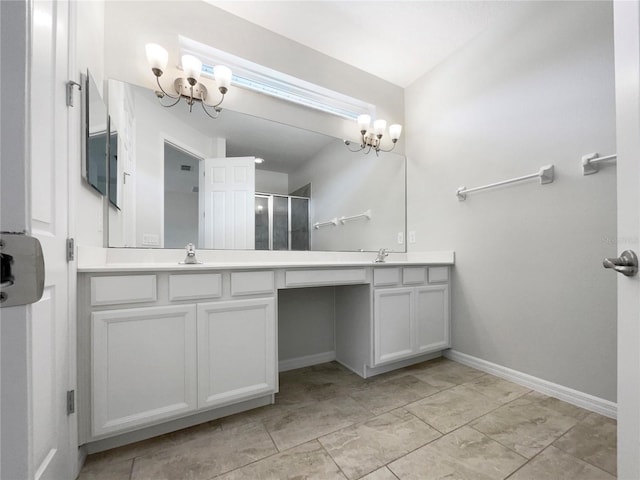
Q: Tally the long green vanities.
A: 0